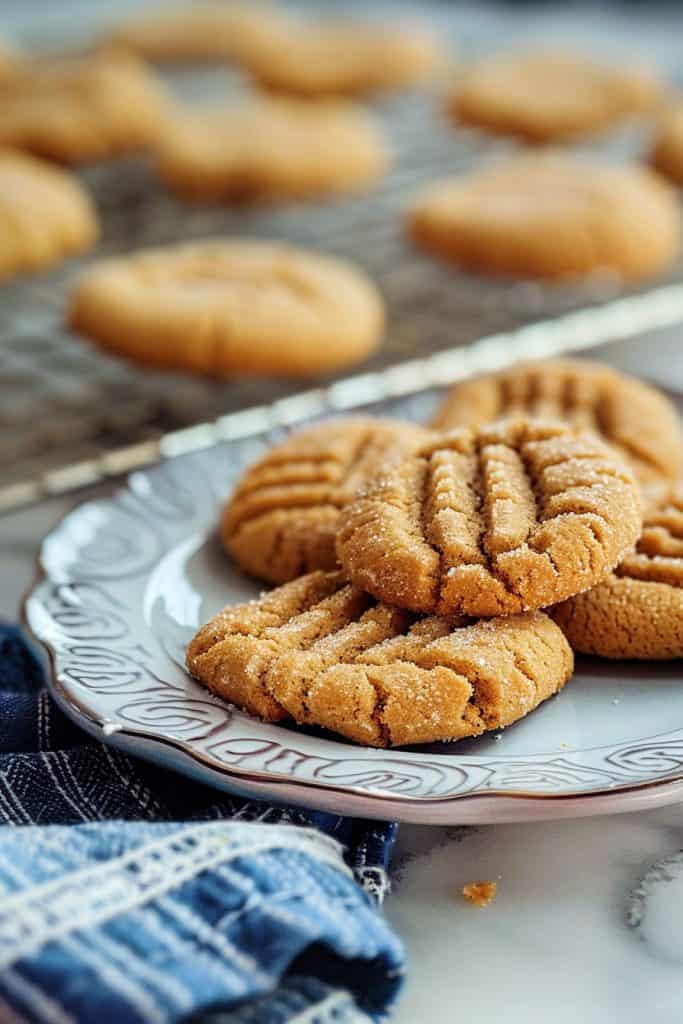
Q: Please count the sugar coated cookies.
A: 5